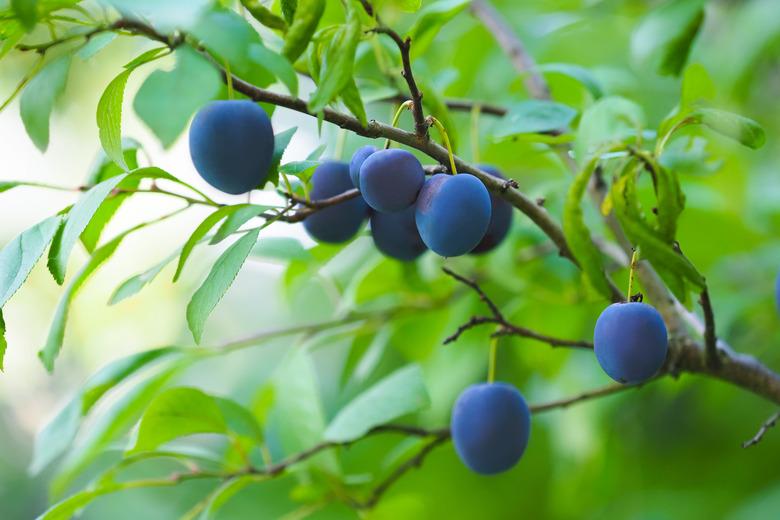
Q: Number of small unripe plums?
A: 0